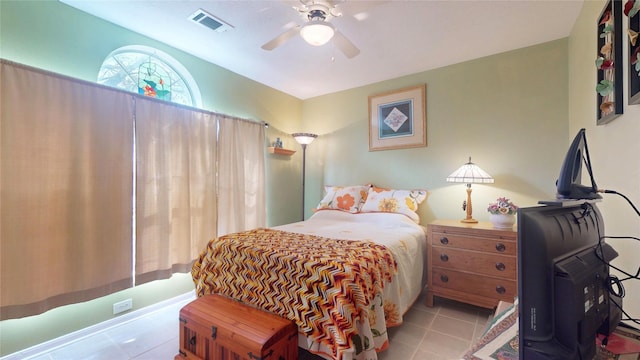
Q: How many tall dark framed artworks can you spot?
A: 2